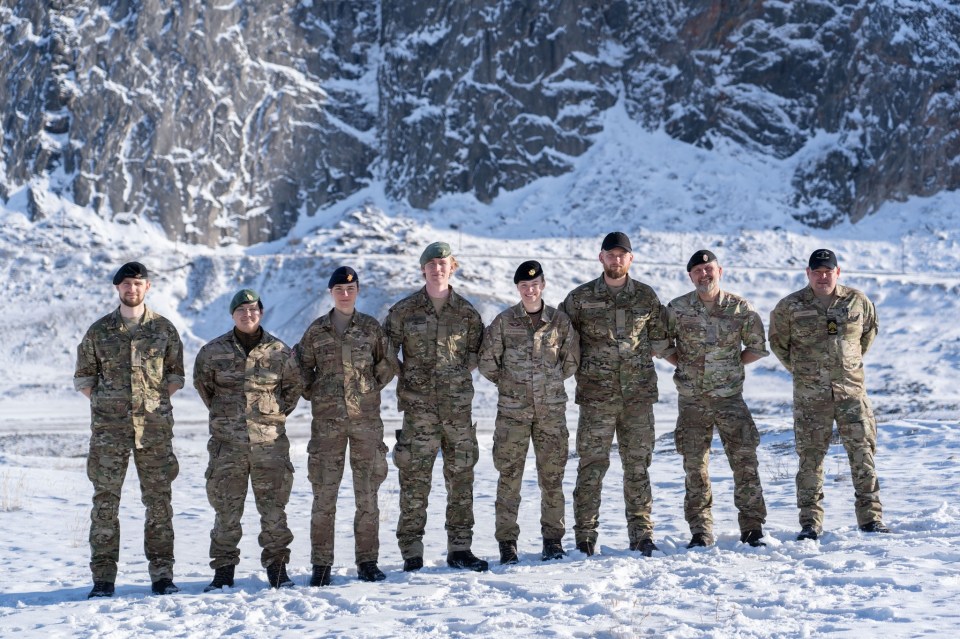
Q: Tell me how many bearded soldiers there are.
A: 3